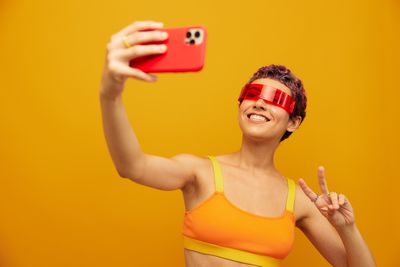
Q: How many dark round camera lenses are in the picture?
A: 3